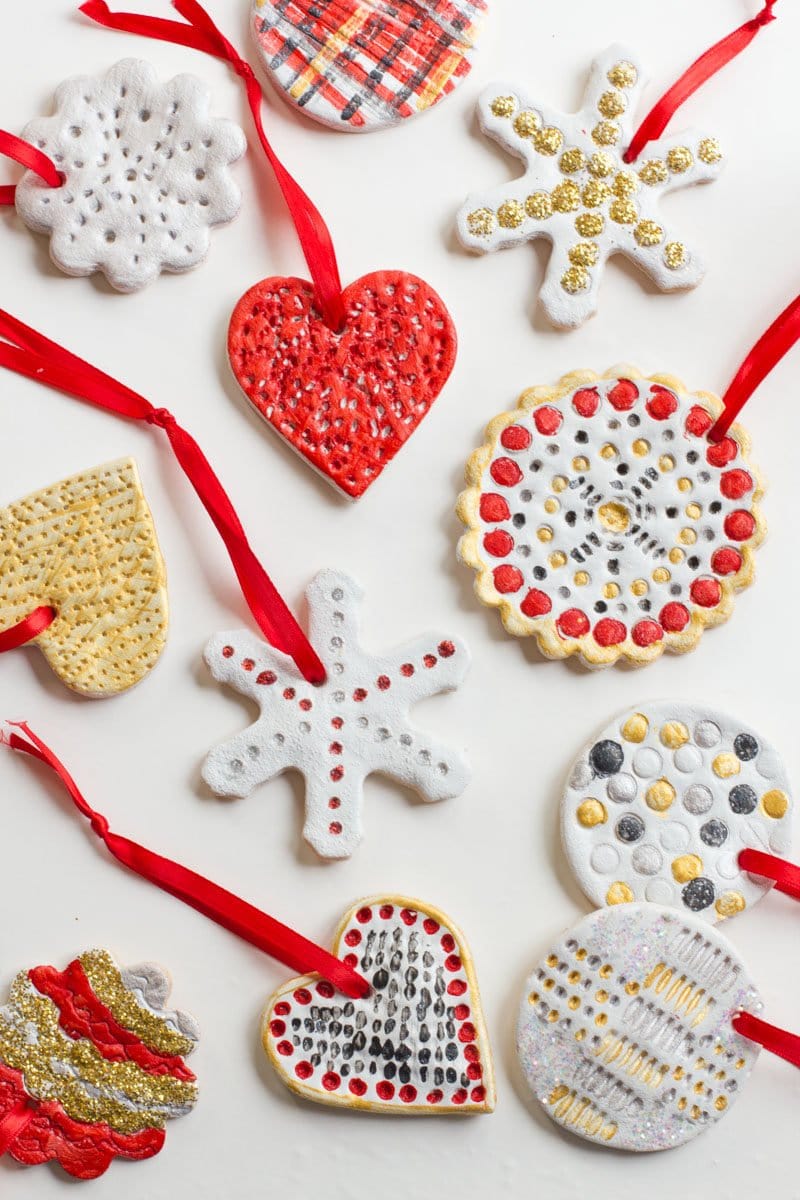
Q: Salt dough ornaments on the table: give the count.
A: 11